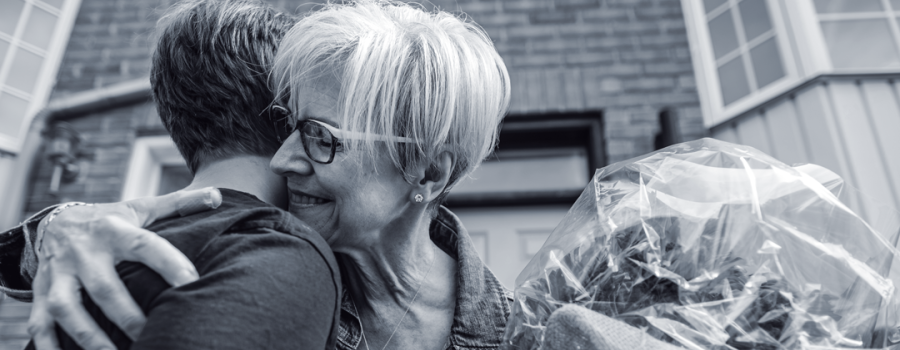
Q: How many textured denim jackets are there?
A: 1